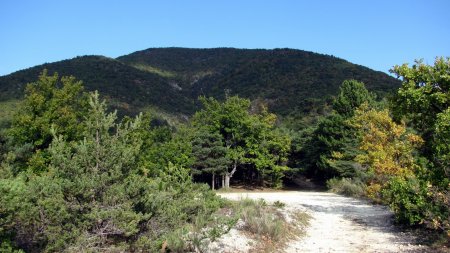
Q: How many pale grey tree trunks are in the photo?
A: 3